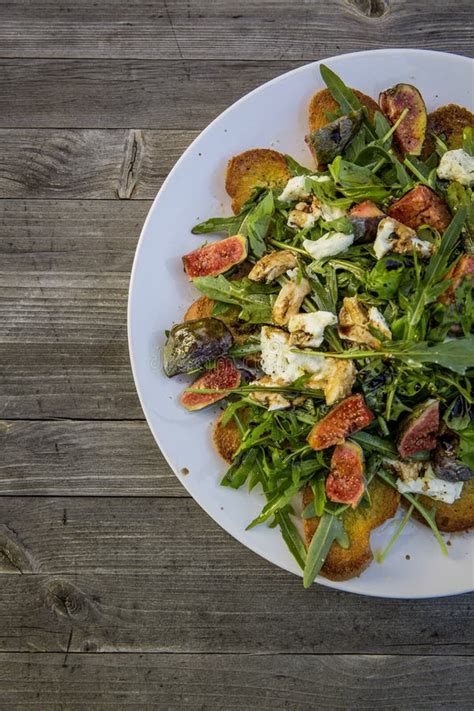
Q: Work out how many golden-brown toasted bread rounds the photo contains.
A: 7